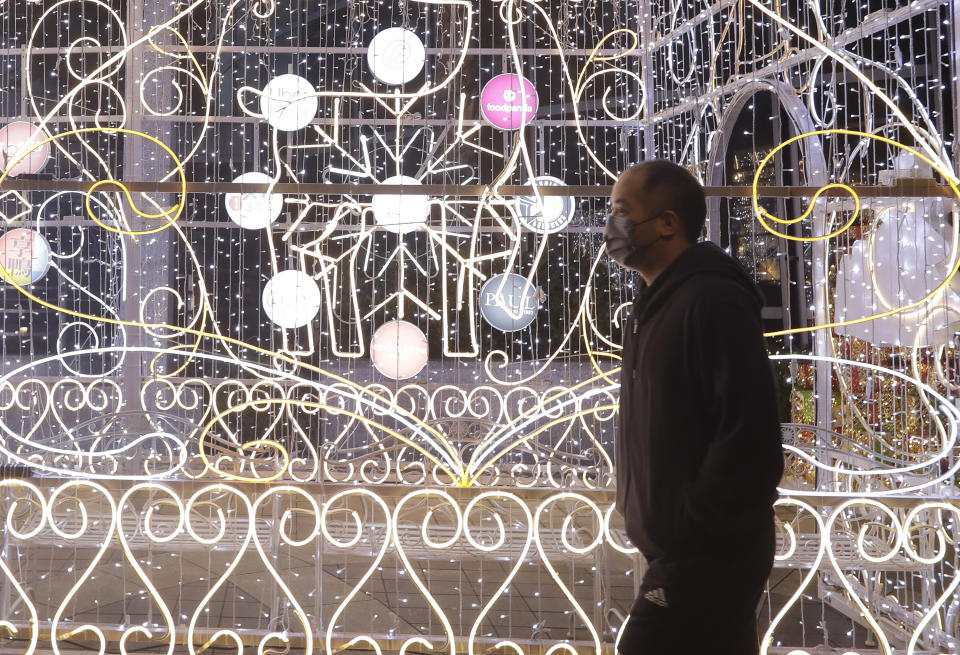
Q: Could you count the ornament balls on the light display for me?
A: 11